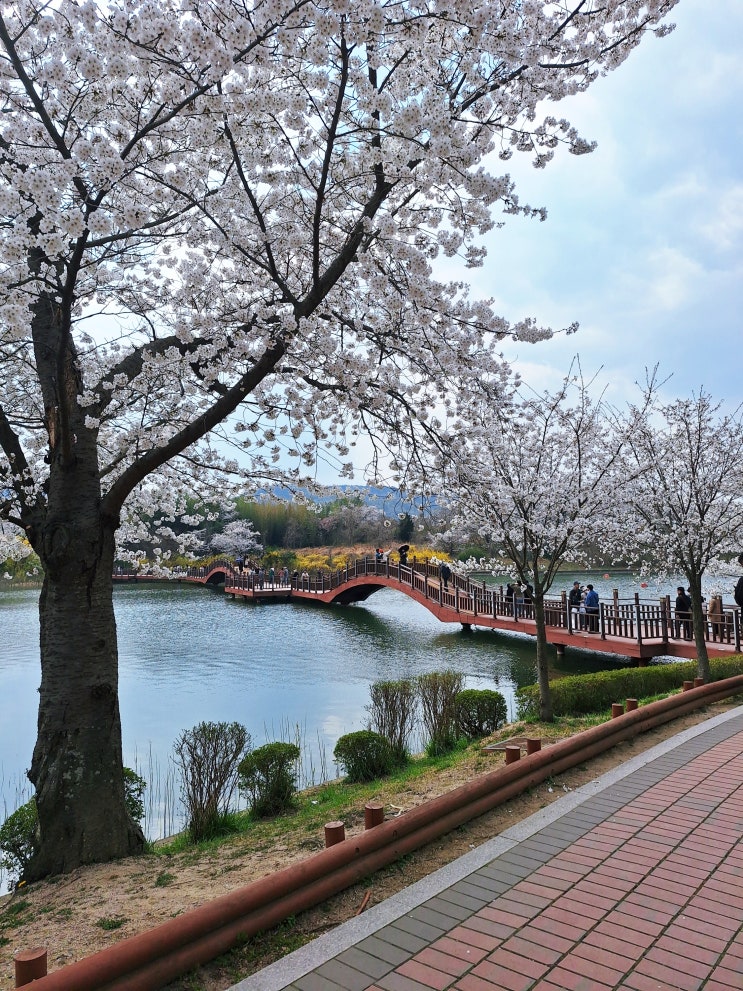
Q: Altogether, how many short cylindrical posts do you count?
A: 9